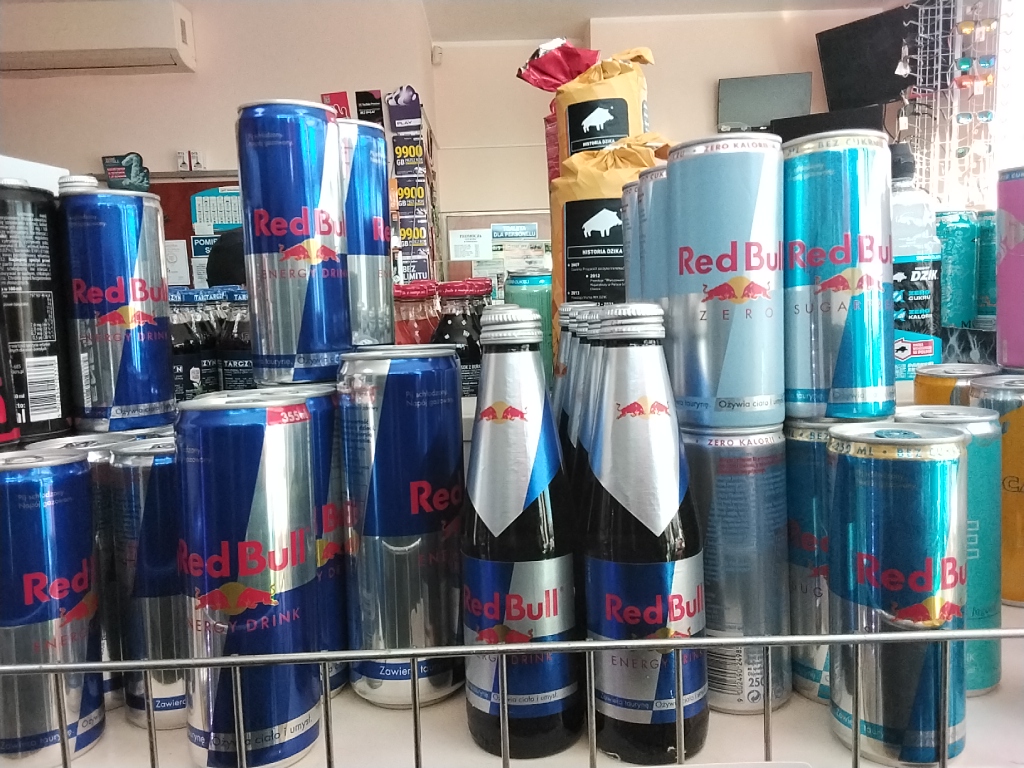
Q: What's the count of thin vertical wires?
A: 11